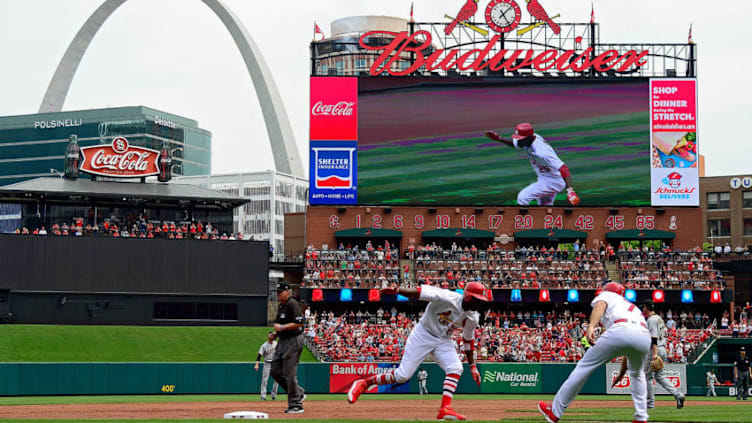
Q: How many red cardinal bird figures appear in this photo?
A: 2